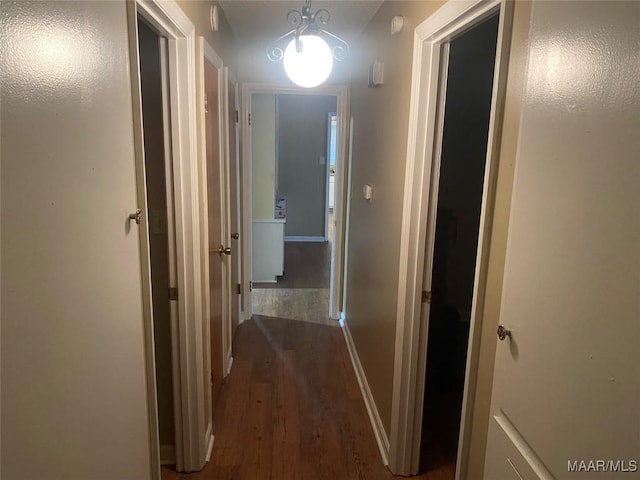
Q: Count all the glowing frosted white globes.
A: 1